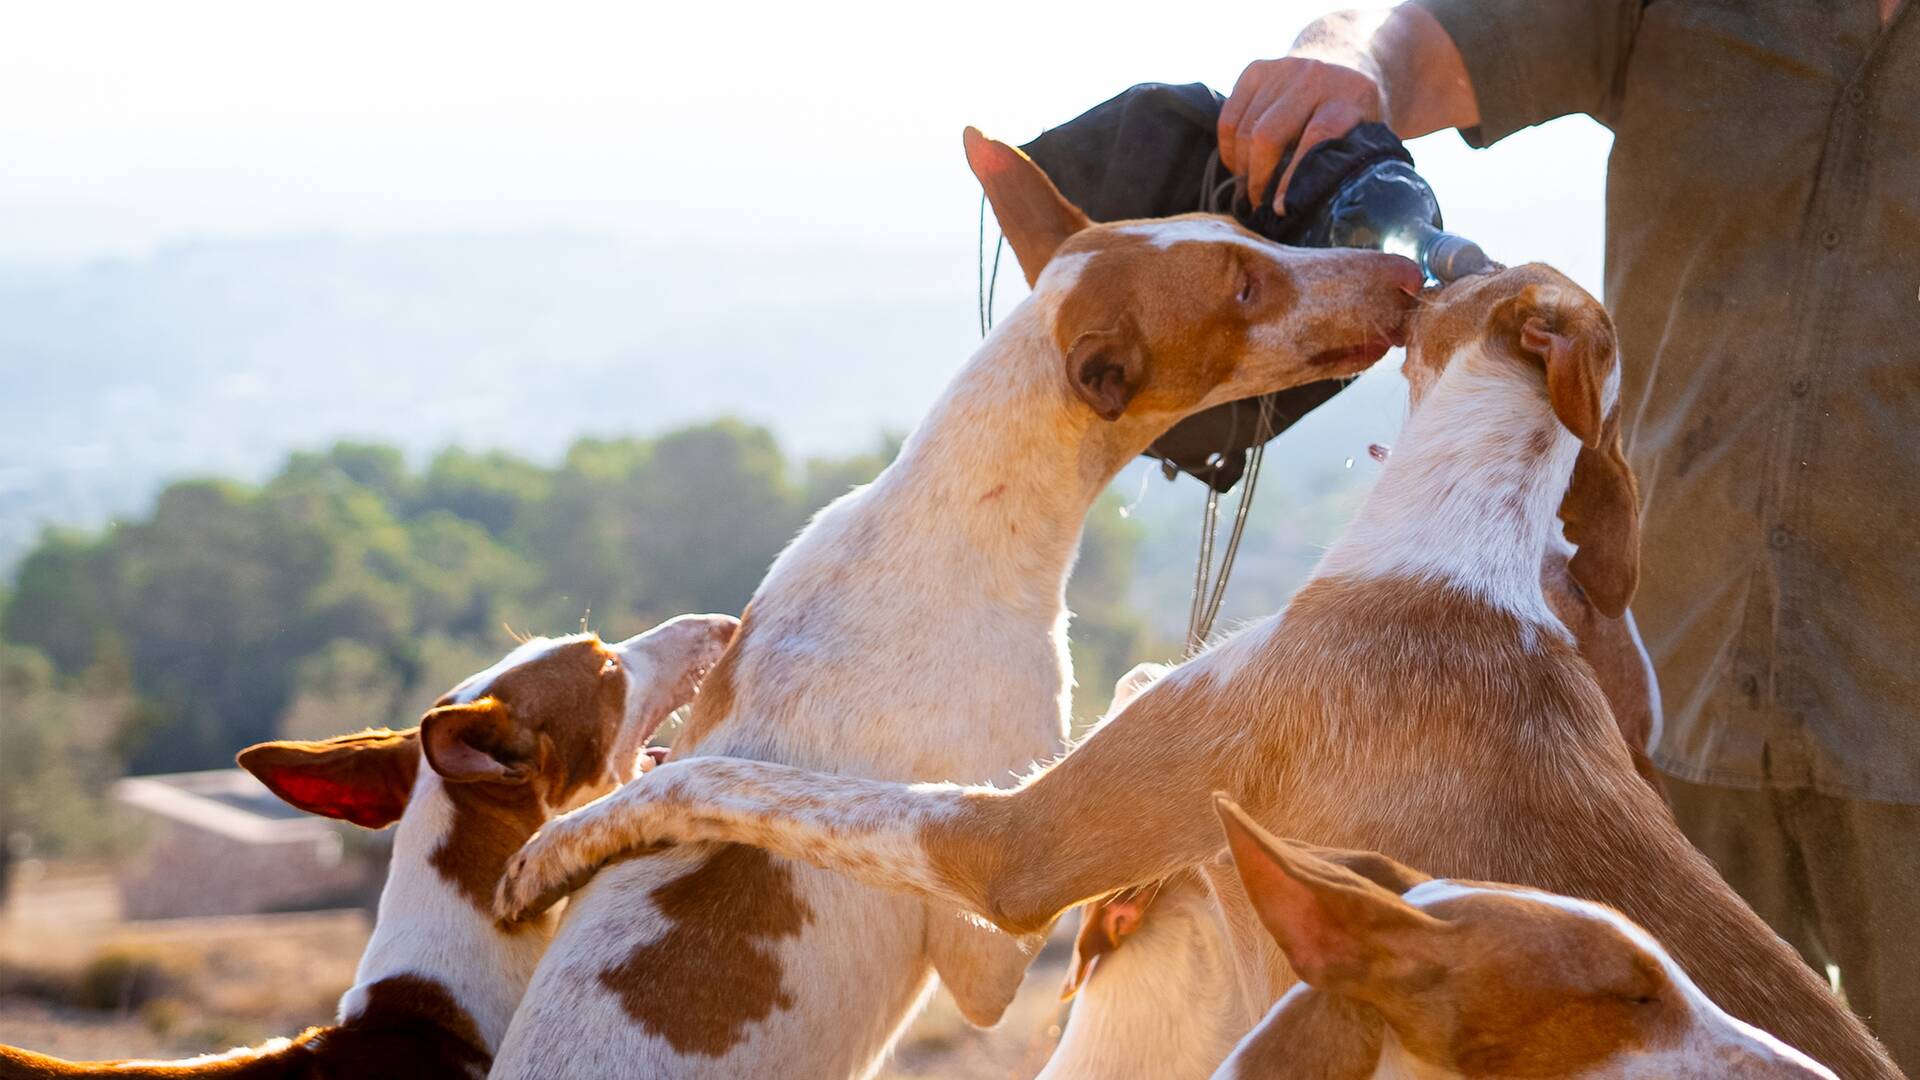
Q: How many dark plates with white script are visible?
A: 0